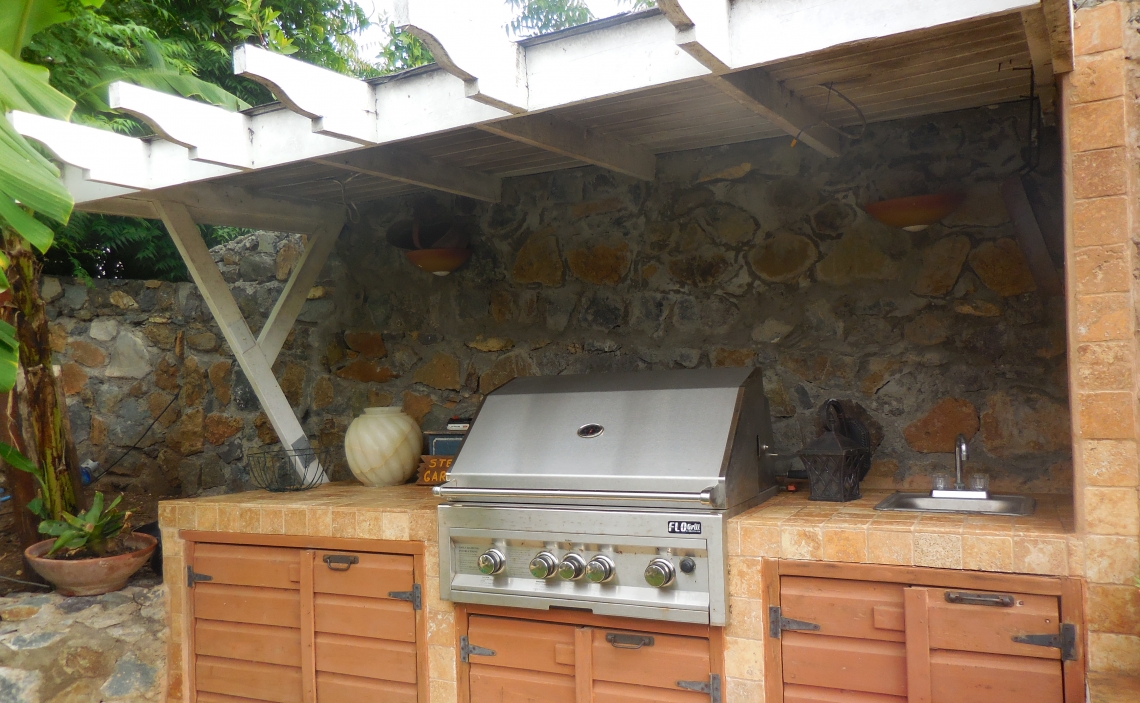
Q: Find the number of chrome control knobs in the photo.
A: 5